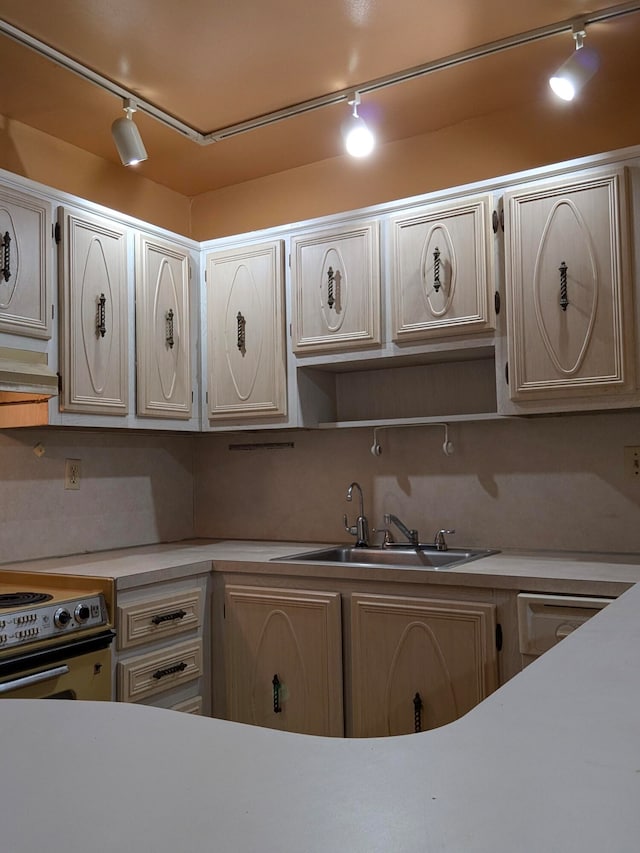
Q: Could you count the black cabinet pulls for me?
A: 11